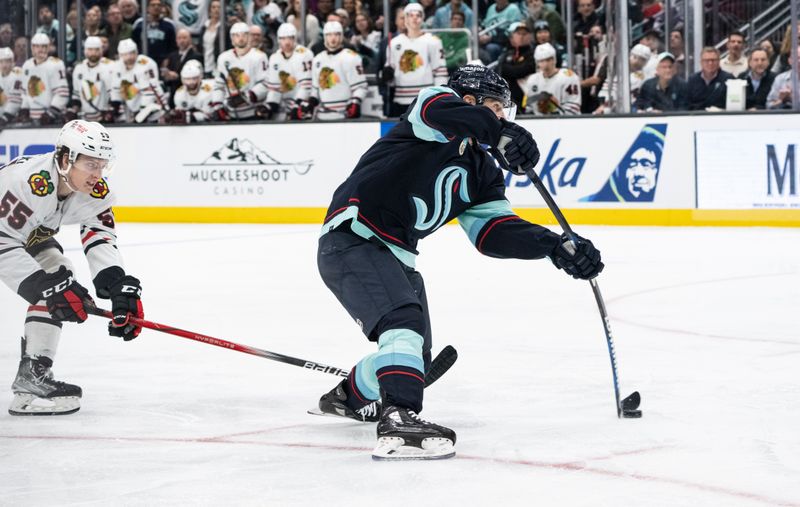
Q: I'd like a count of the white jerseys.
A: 12